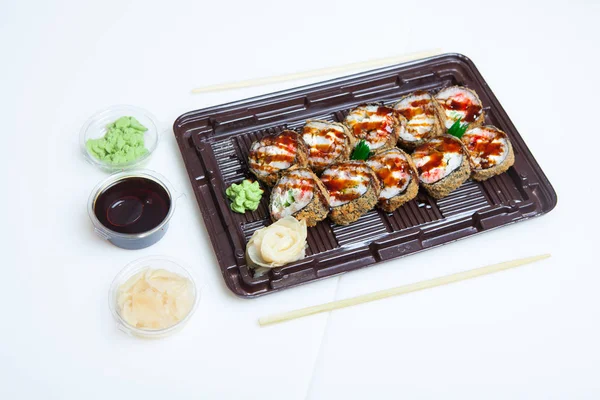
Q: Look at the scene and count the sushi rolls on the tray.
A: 10